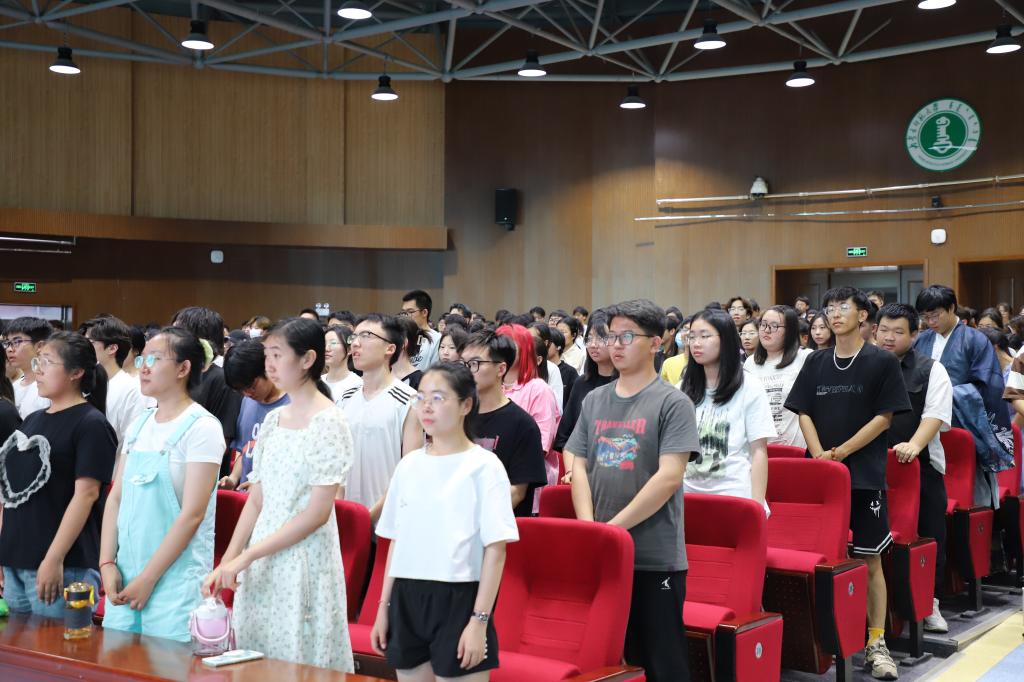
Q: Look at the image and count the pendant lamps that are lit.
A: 10